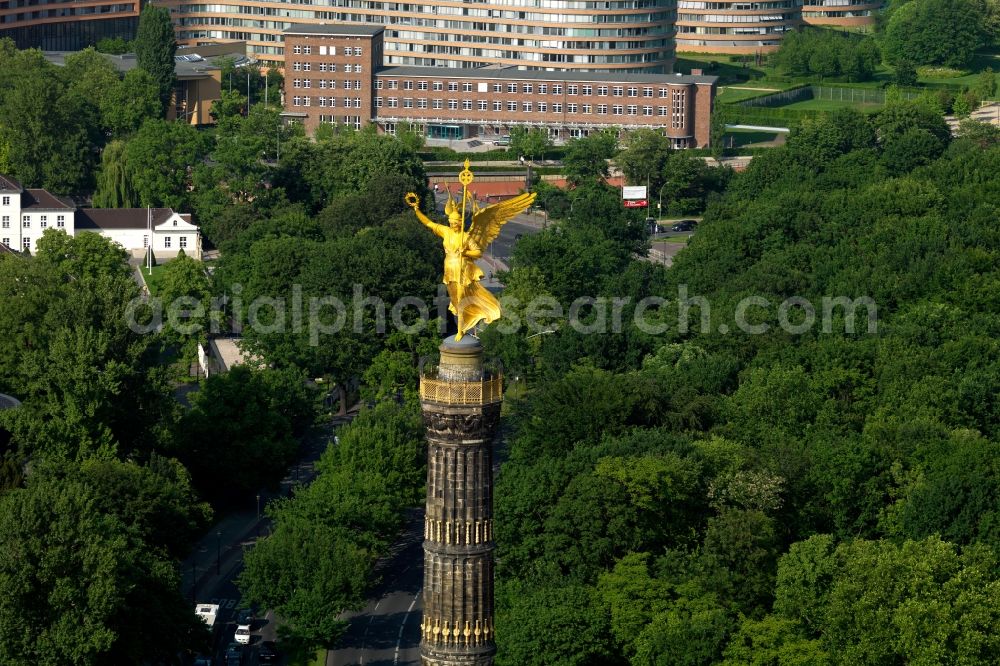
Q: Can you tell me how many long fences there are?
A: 1